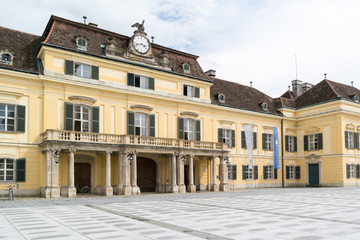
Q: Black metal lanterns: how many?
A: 4